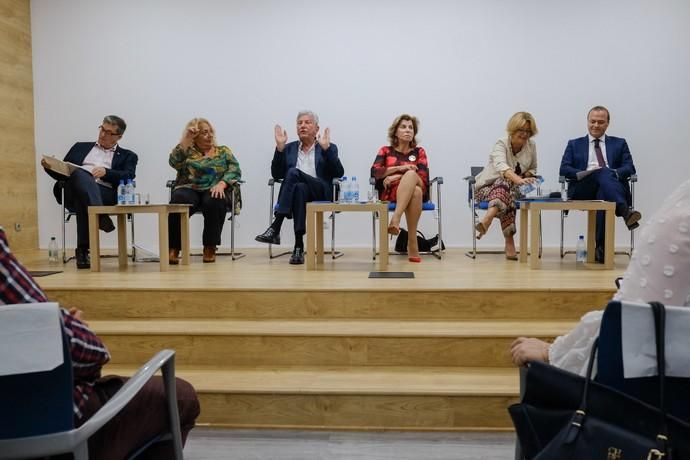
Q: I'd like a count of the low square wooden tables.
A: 3